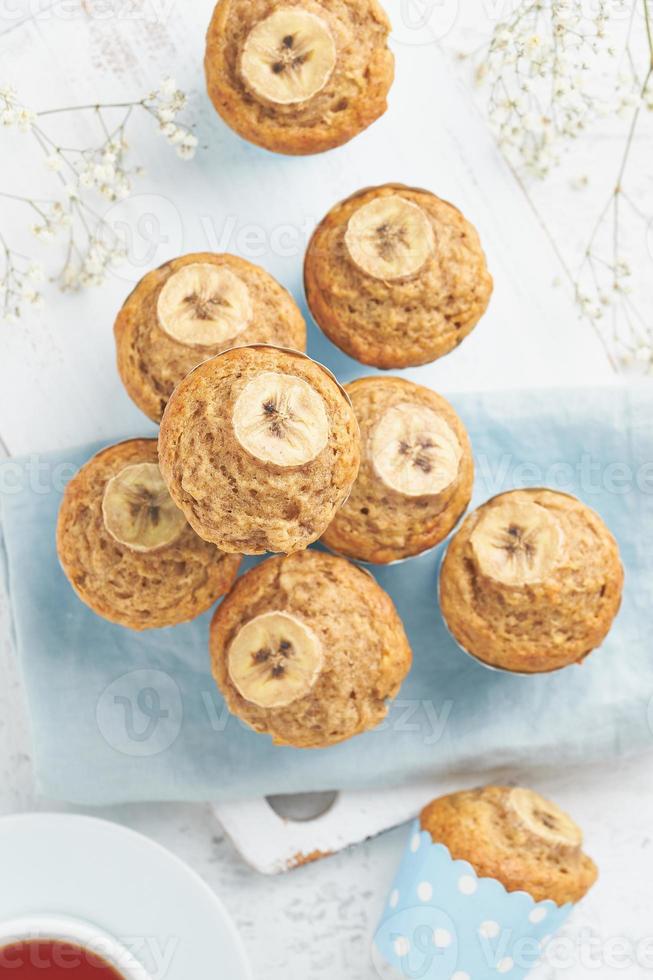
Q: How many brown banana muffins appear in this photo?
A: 9